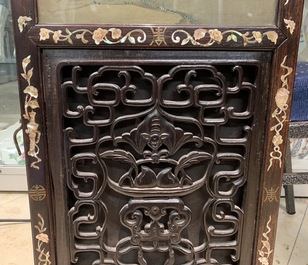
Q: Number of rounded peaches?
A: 2